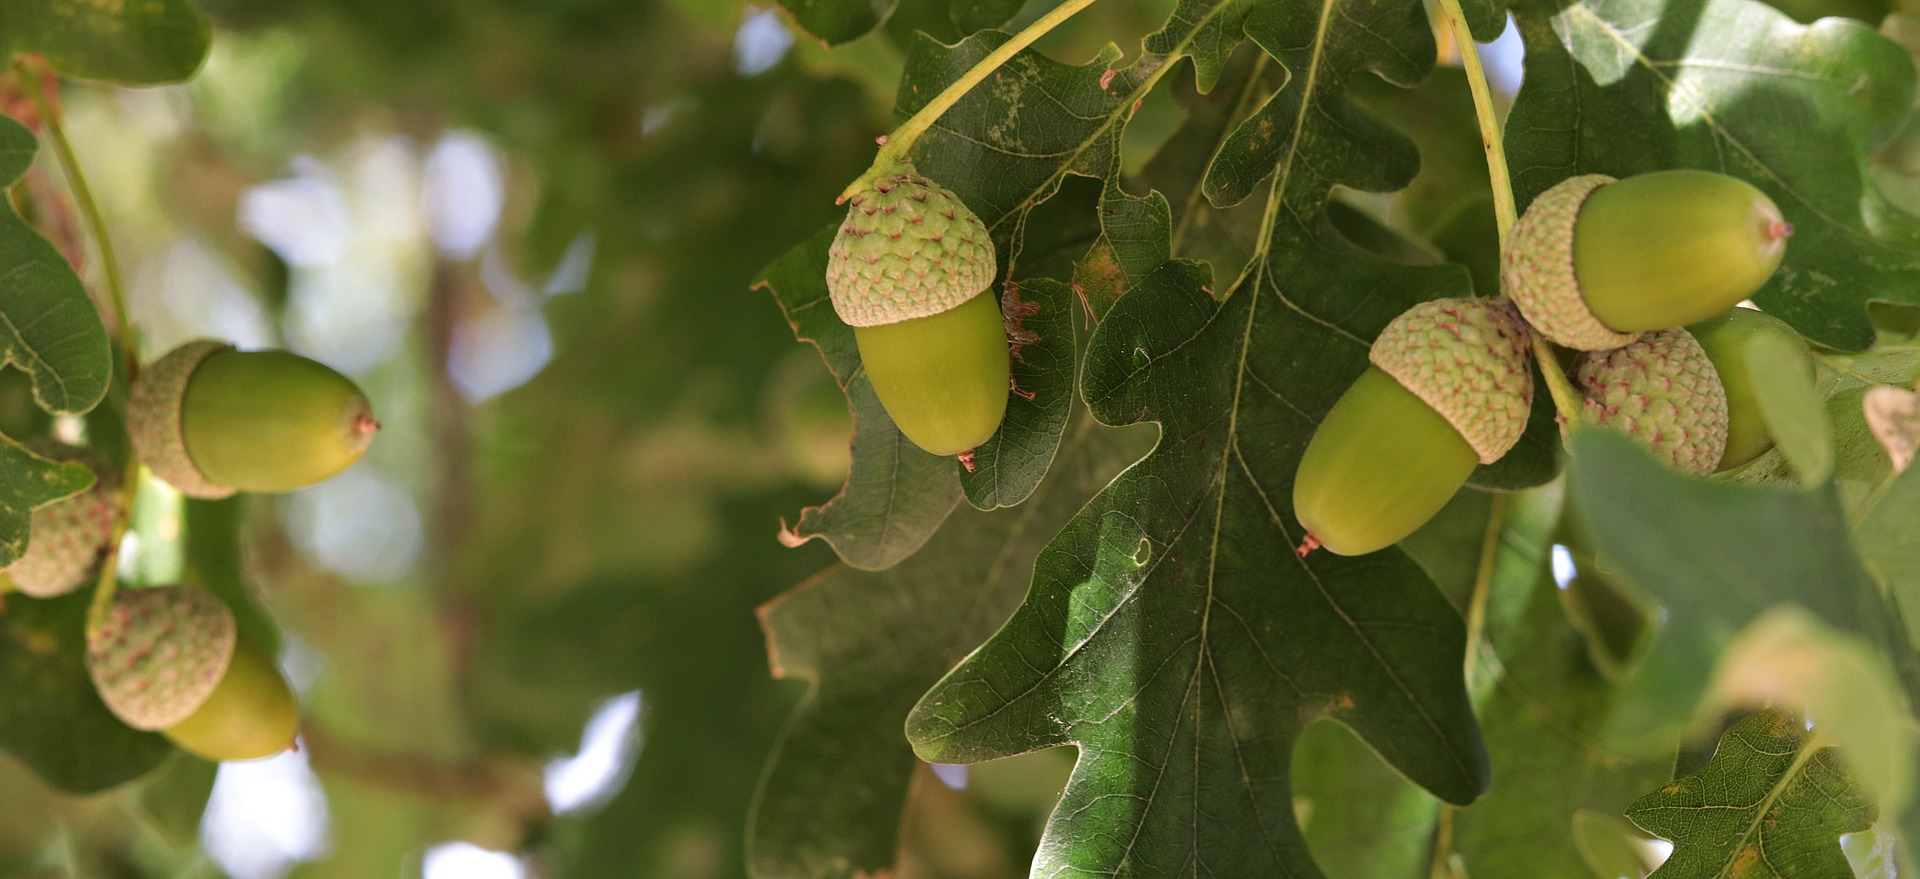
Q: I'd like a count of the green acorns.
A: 7